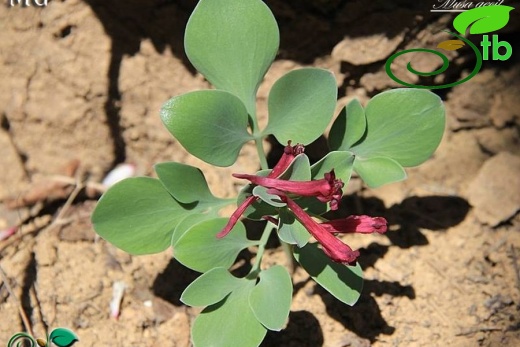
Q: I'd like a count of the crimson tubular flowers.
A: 4